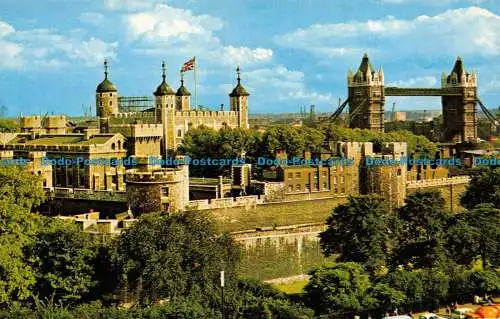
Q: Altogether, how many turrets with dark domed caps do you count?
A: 4